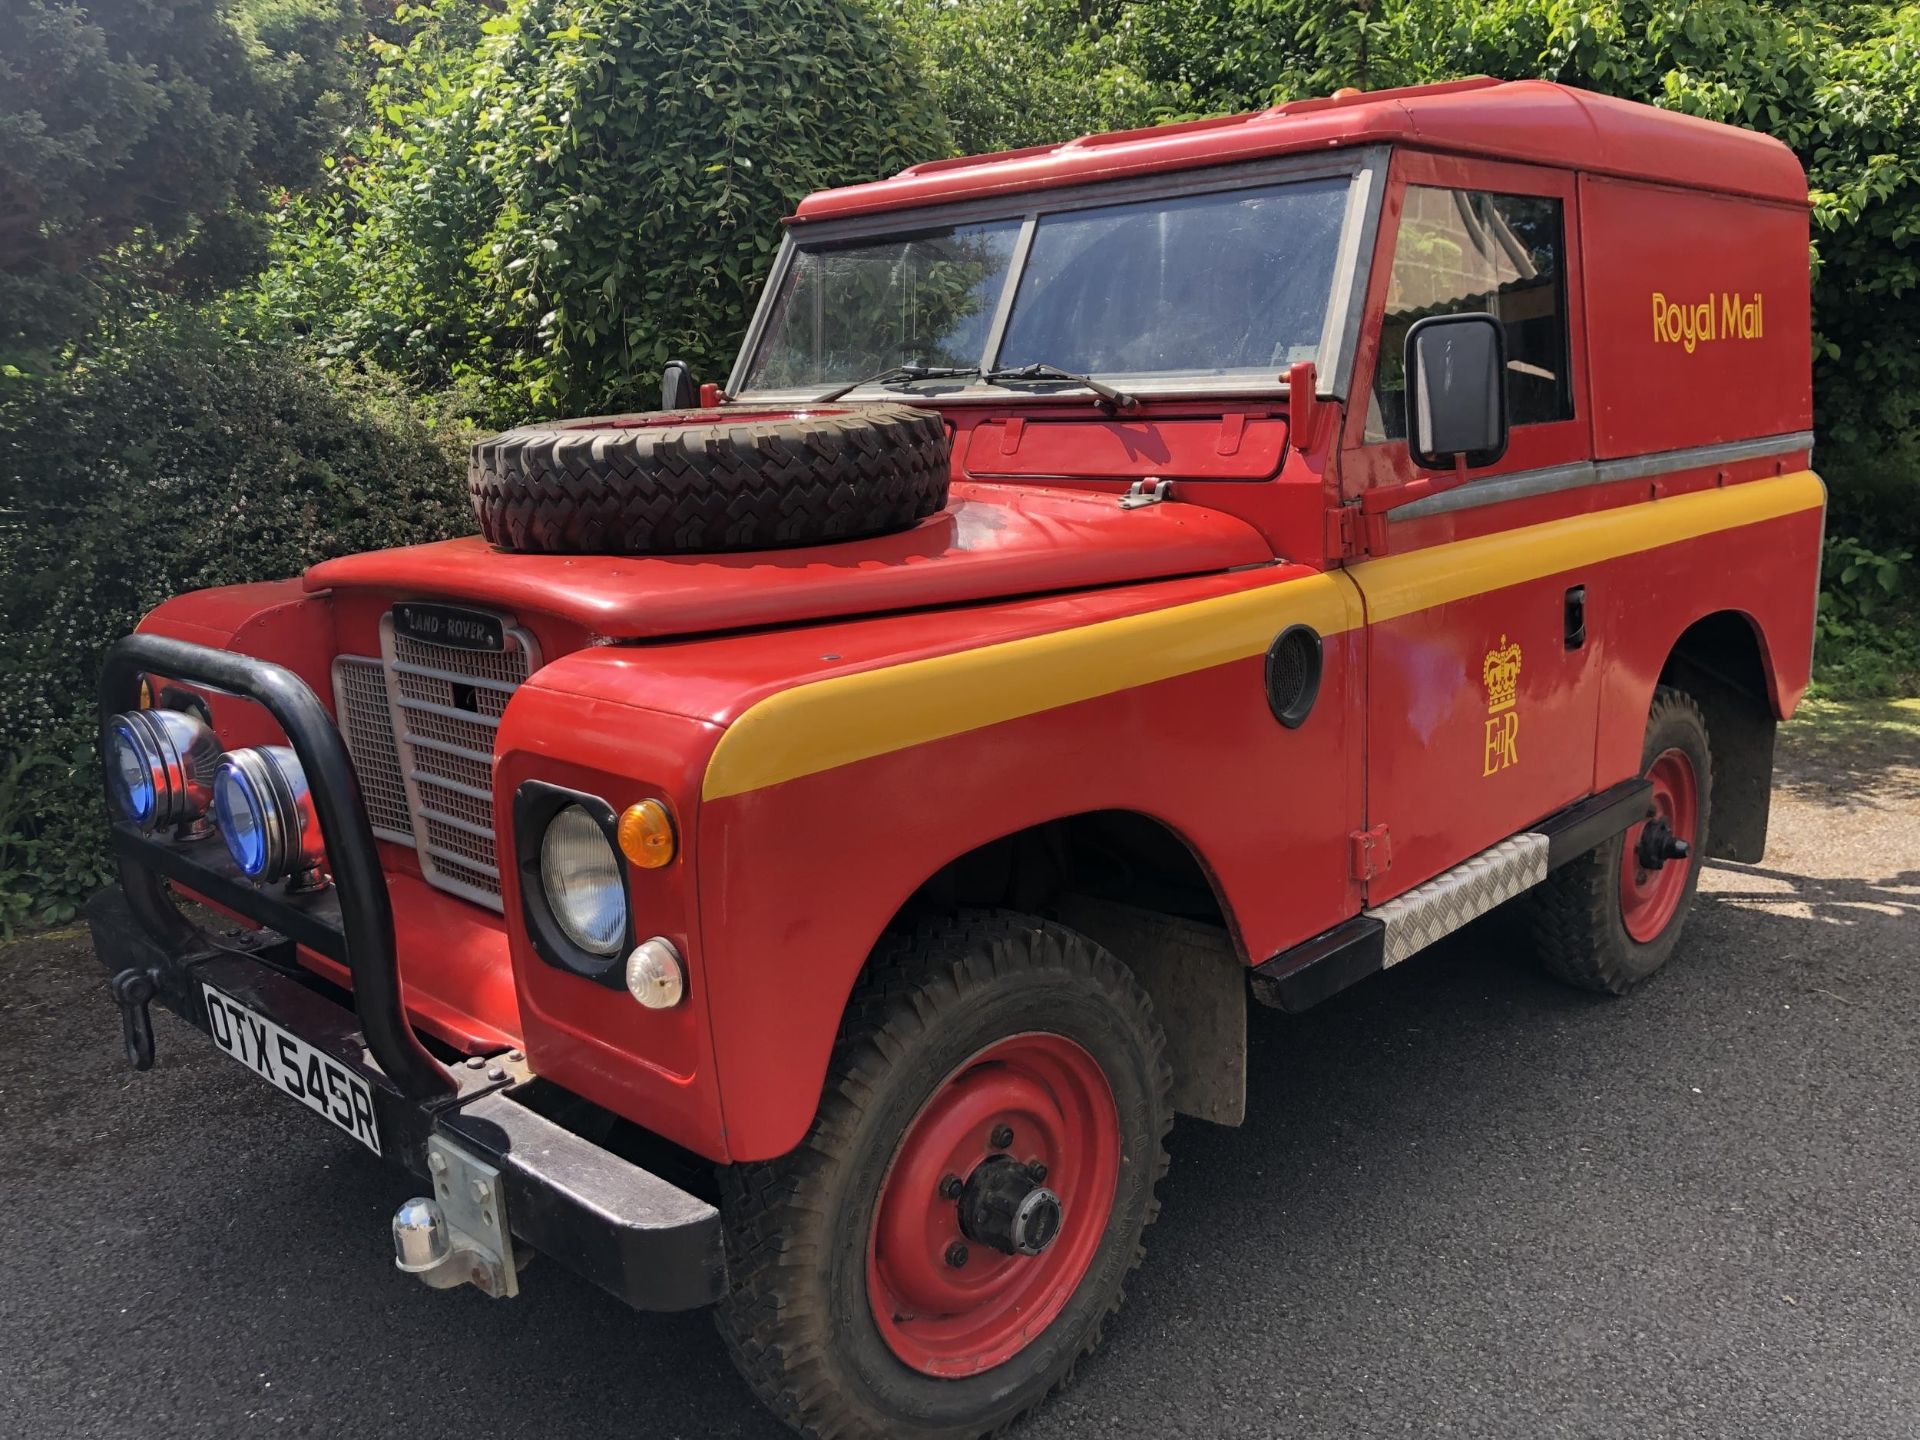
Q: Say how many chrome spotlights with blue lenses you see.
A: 2